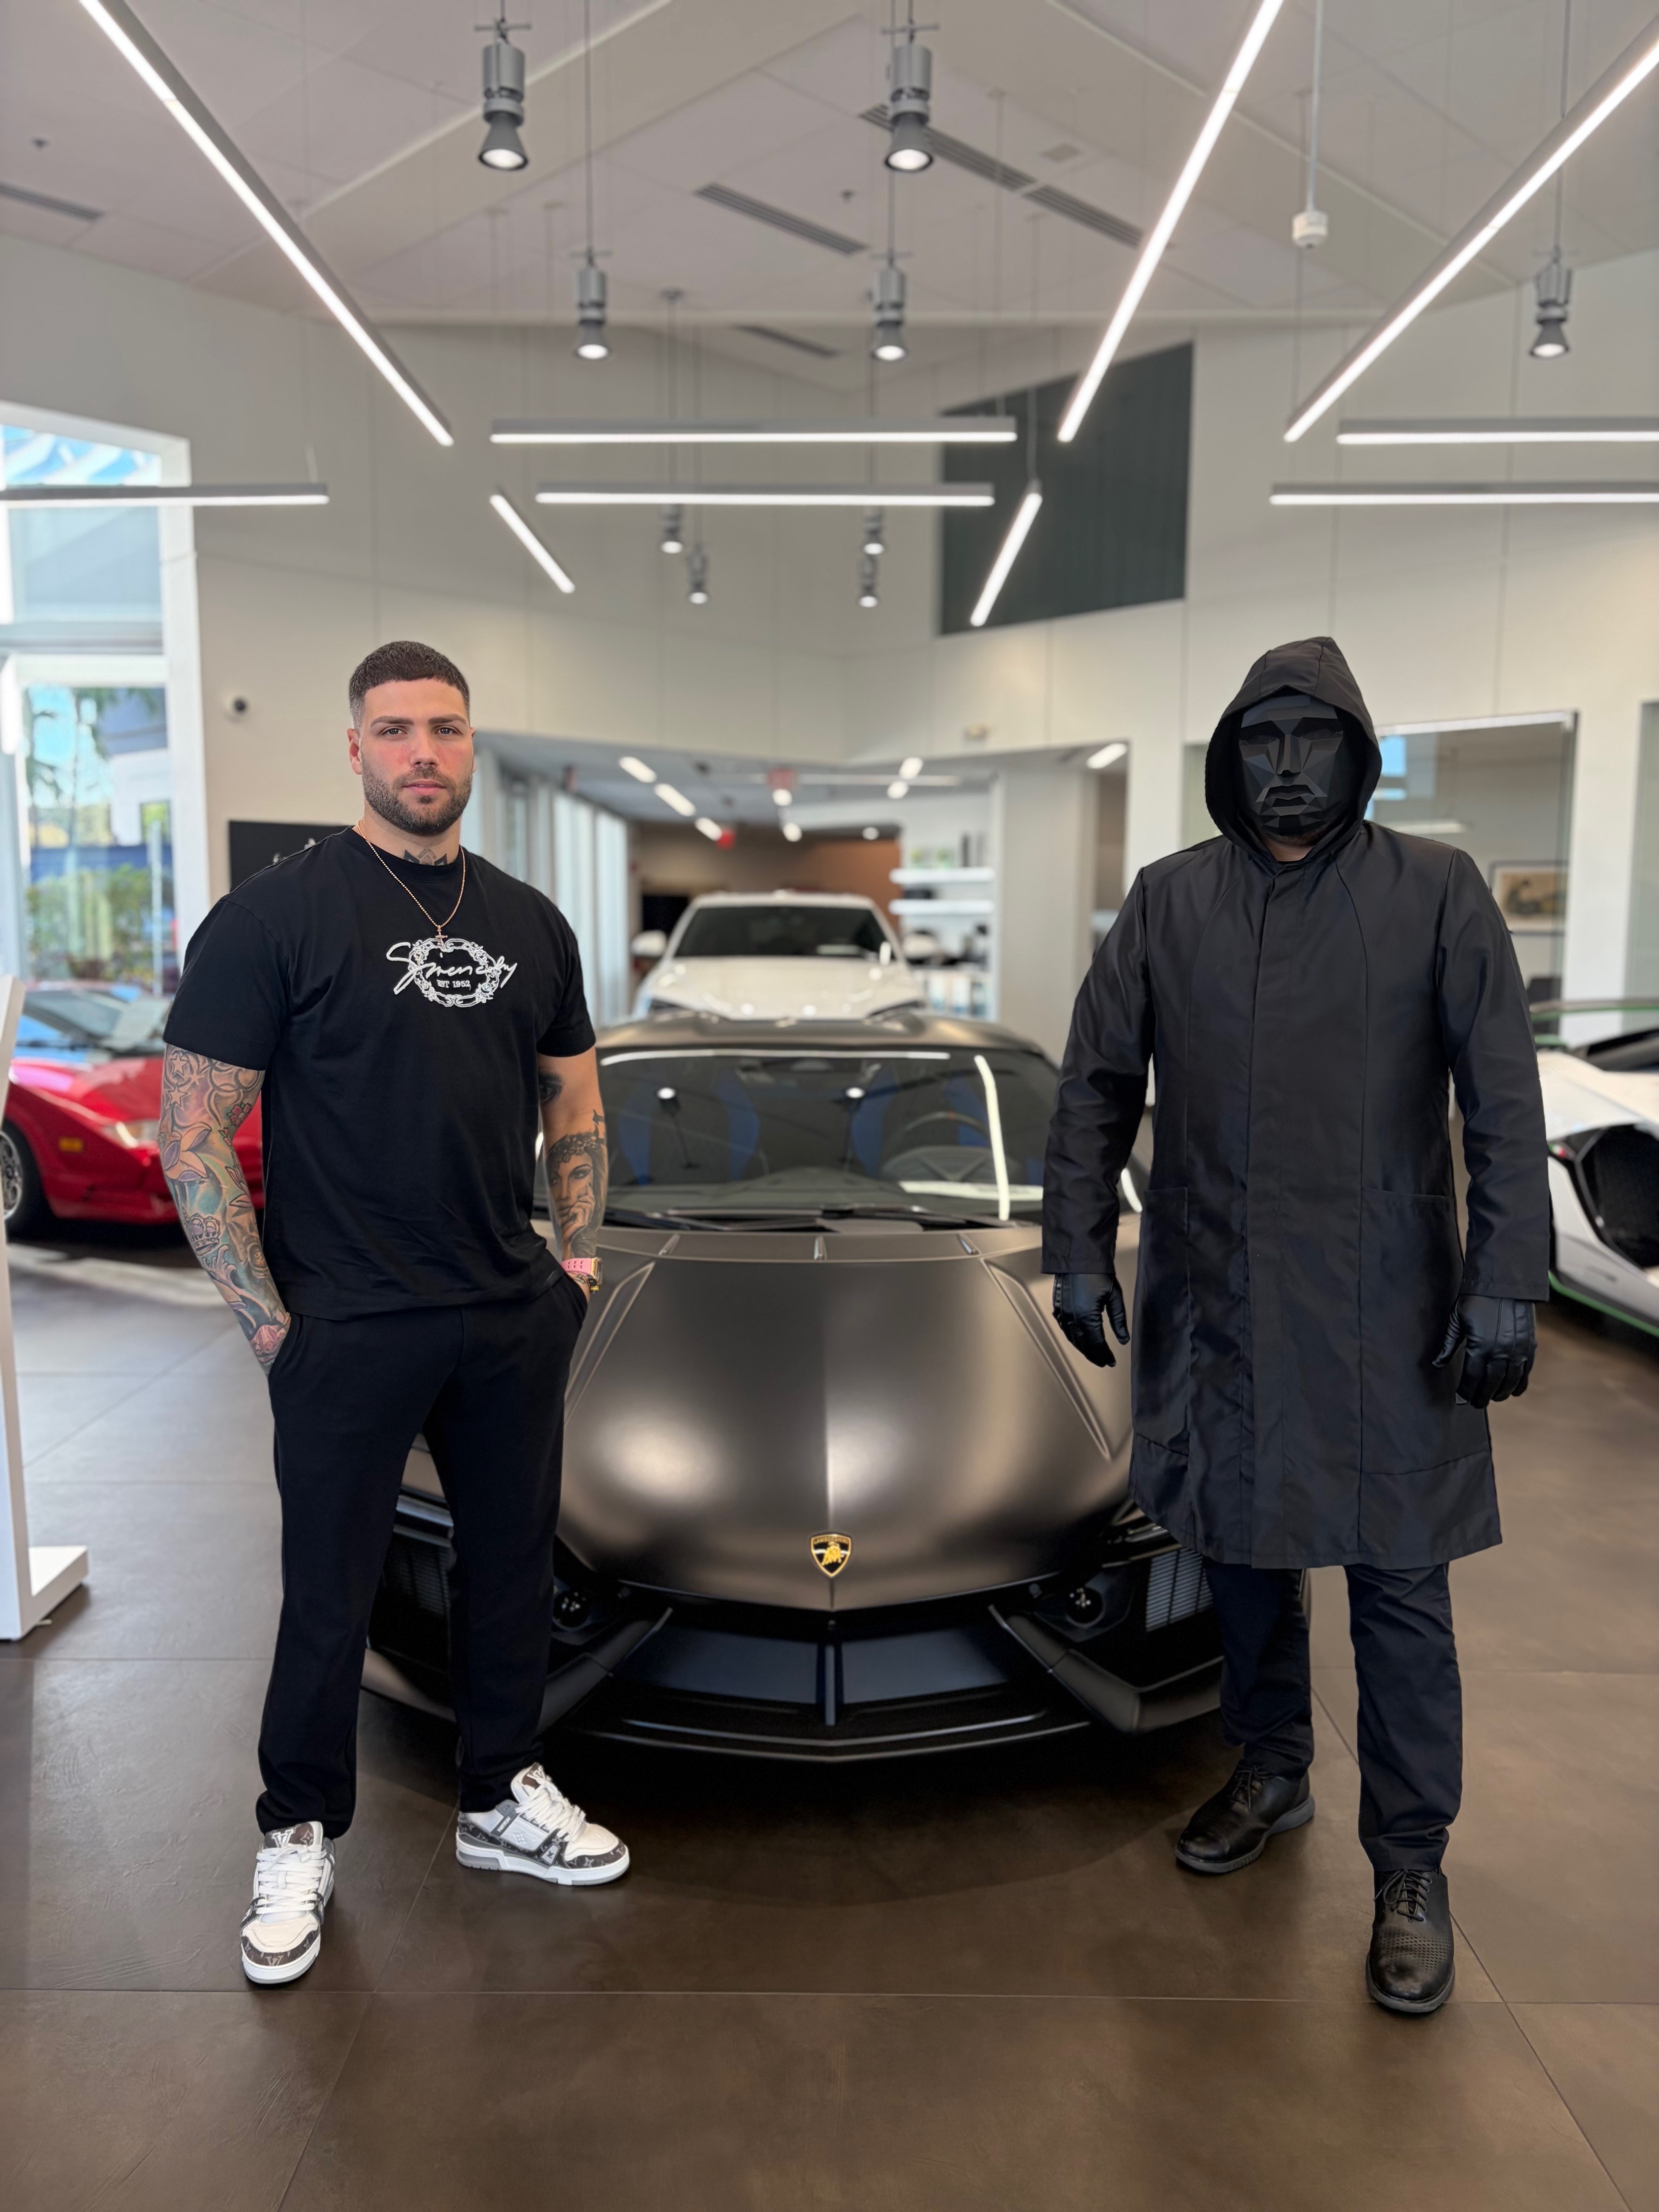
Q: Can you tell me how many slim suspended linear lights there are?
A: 10